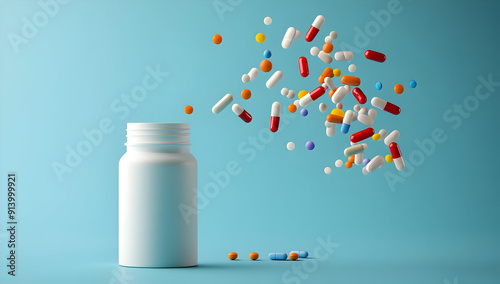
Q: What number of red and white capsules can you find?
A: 6